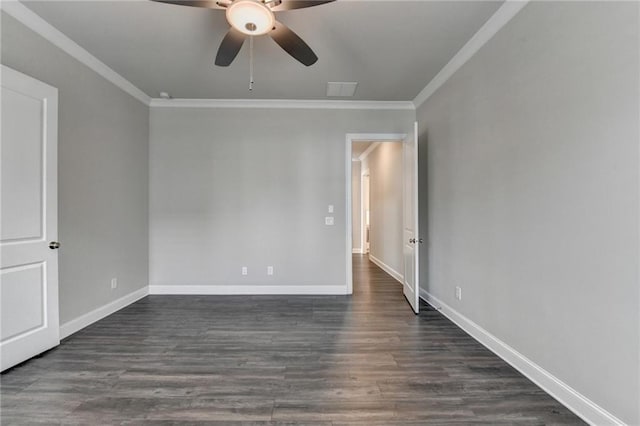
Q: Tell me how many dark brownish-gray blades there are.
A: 4